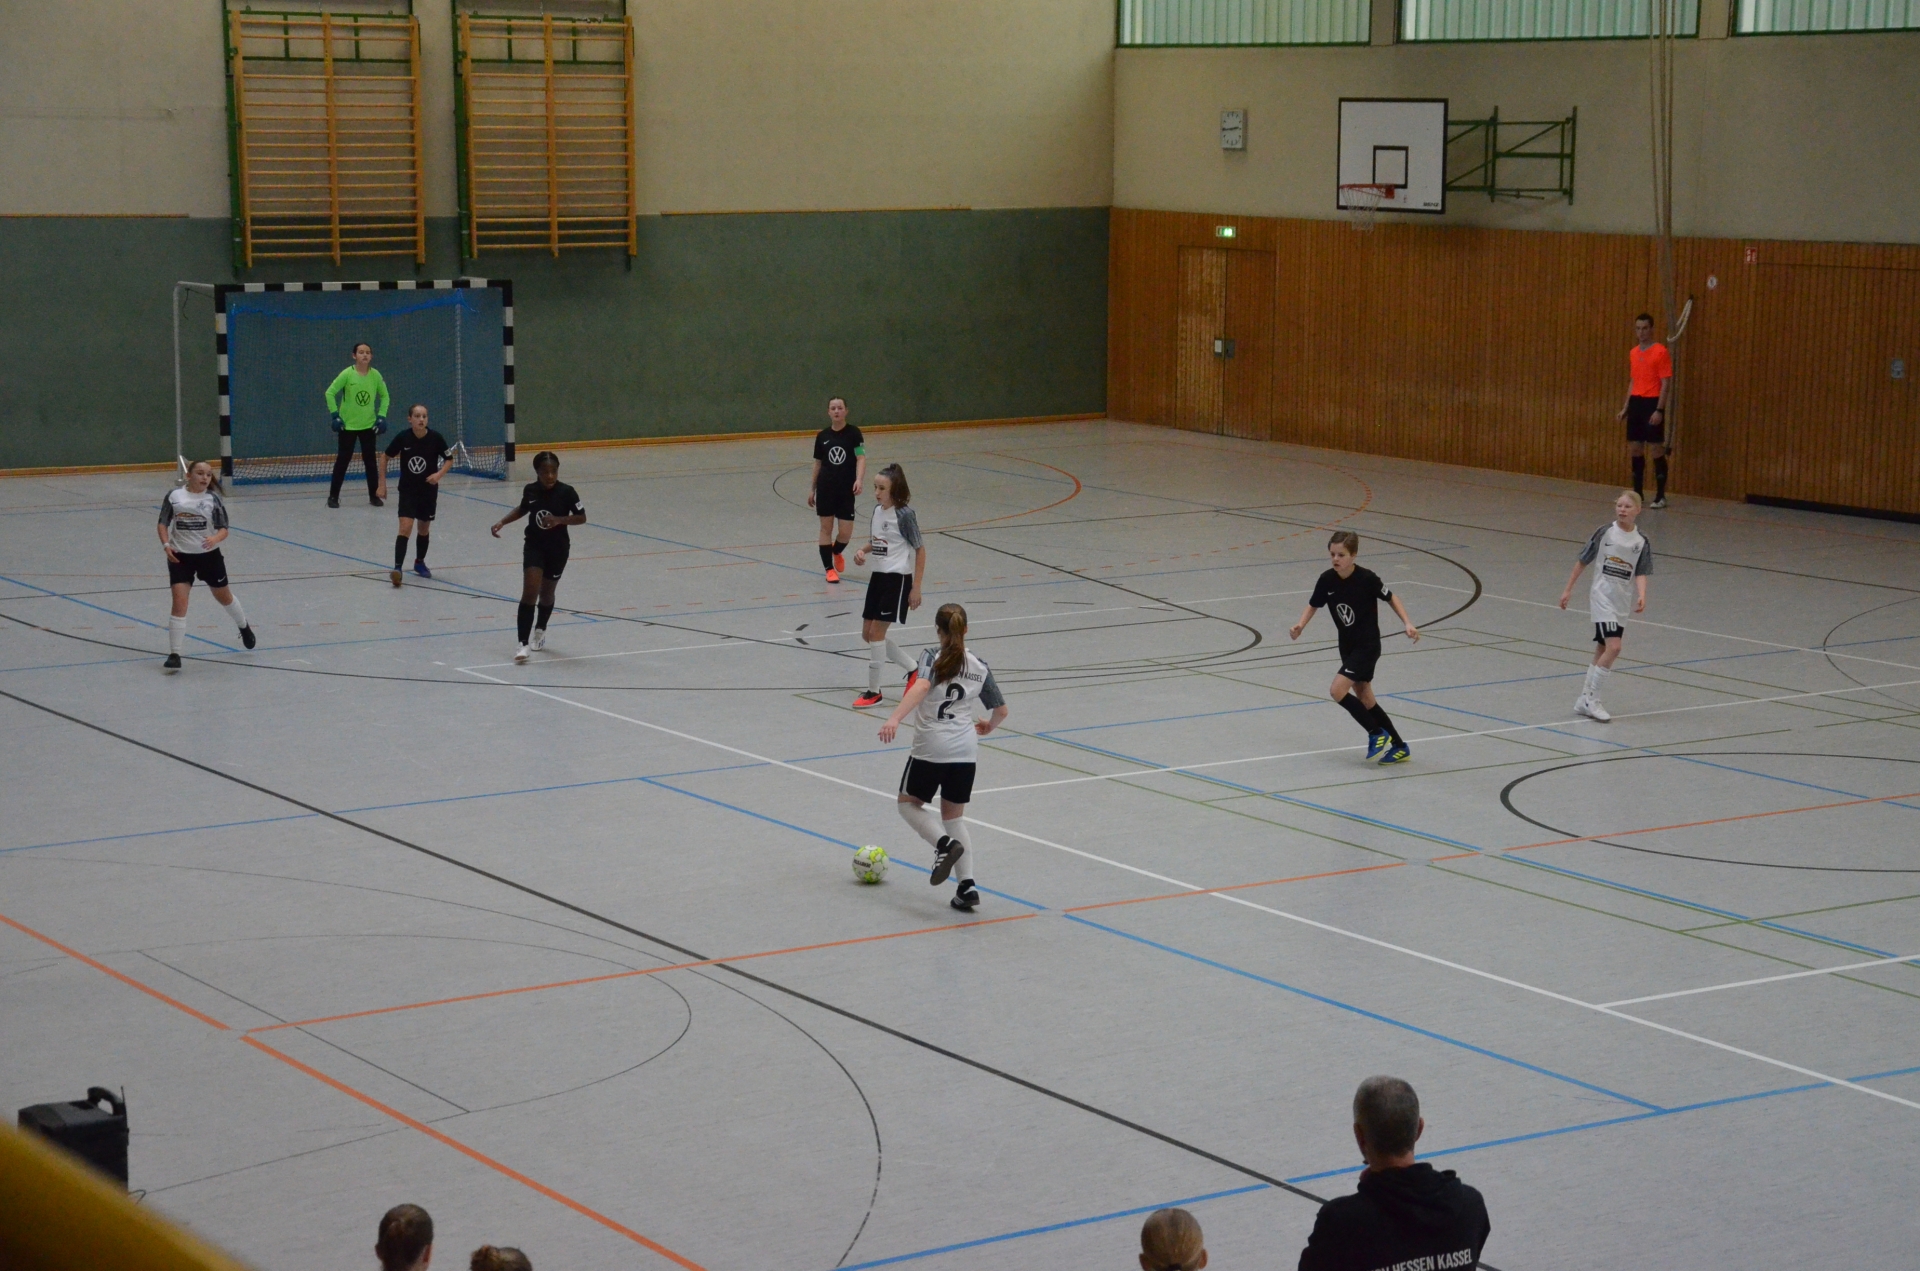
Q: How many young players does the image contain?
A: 9